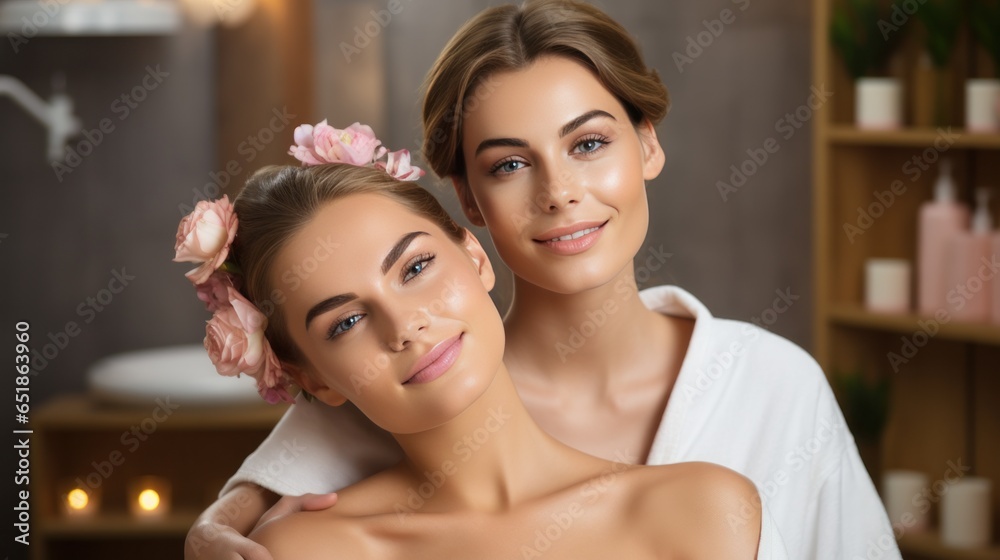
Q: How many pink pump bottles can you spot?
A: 2